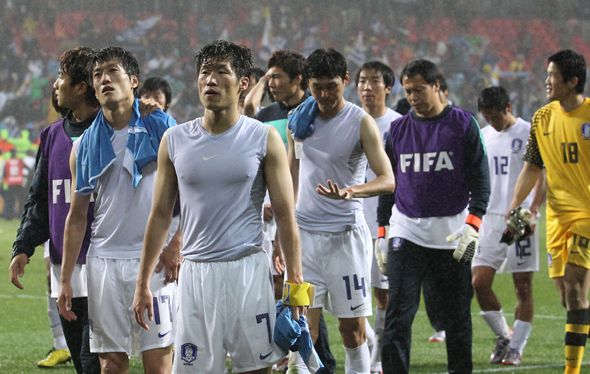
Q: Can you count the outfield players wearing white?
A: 5